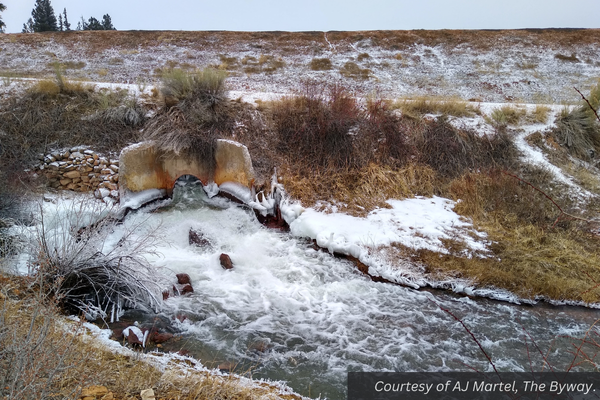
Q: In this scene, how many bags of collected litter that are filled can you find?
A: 0